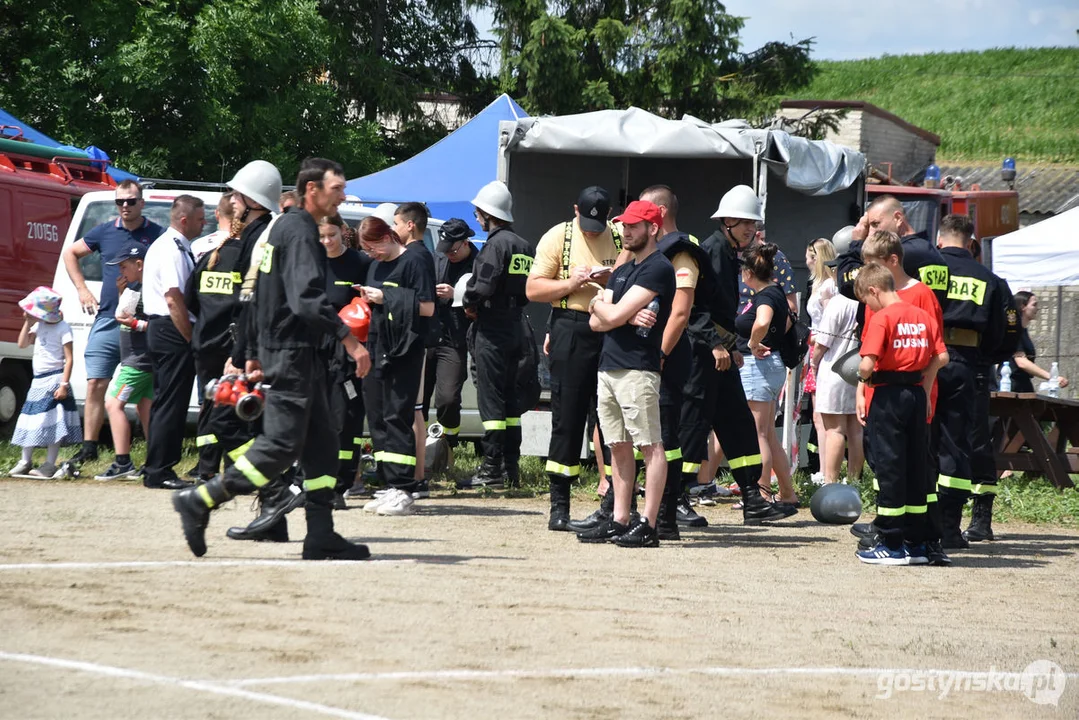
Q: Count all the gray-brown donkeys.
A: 0